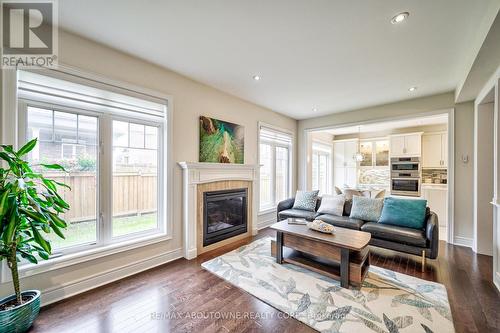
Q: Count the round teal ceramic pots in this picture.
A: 1